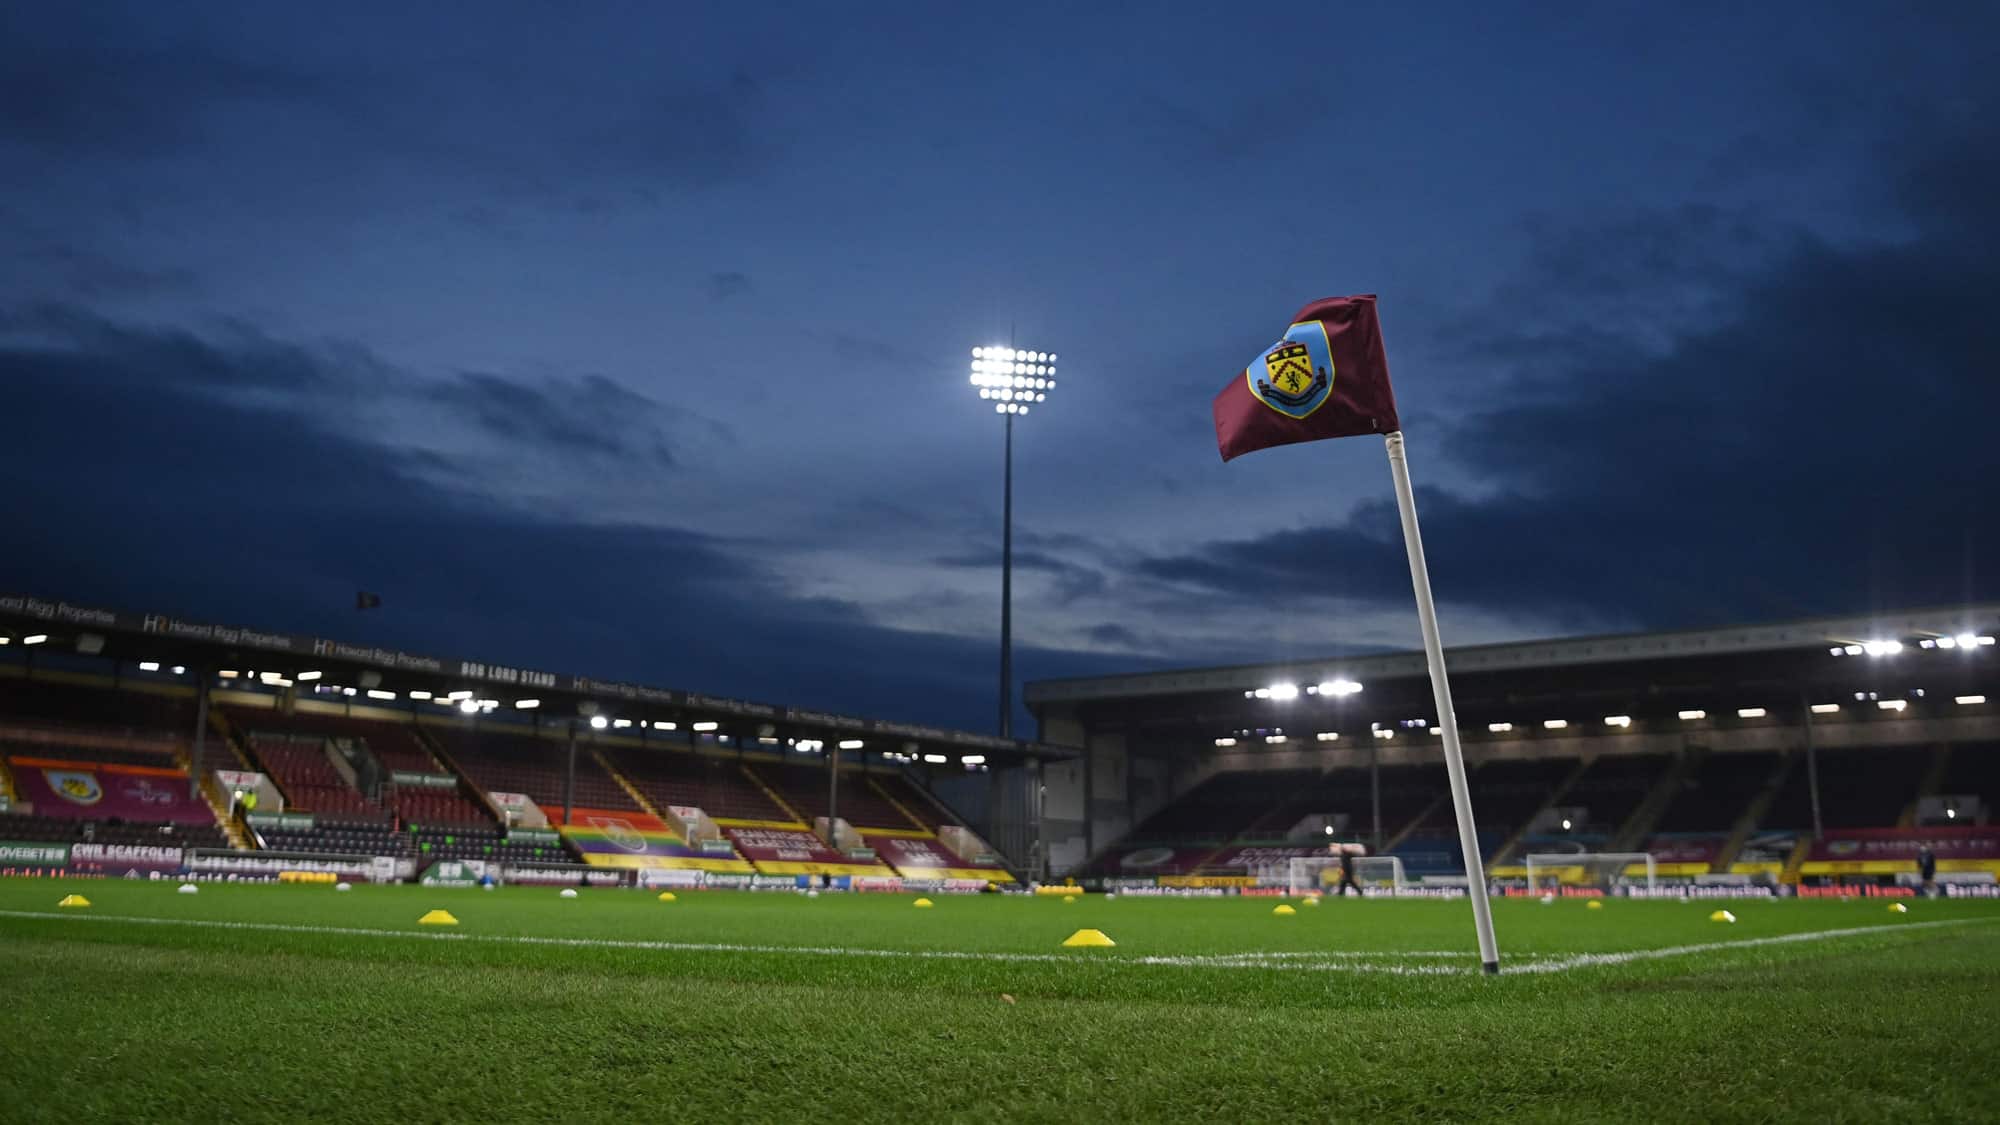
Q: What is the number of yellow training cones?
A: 11